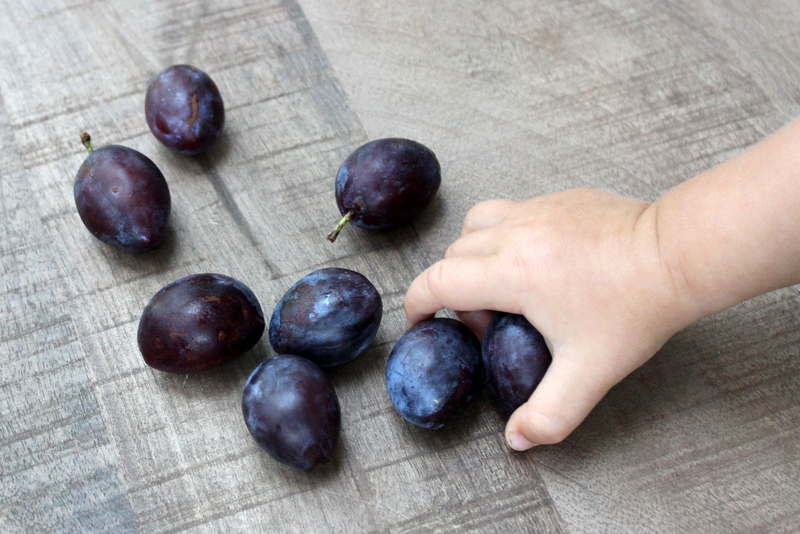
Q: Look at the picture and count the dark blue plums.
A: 8